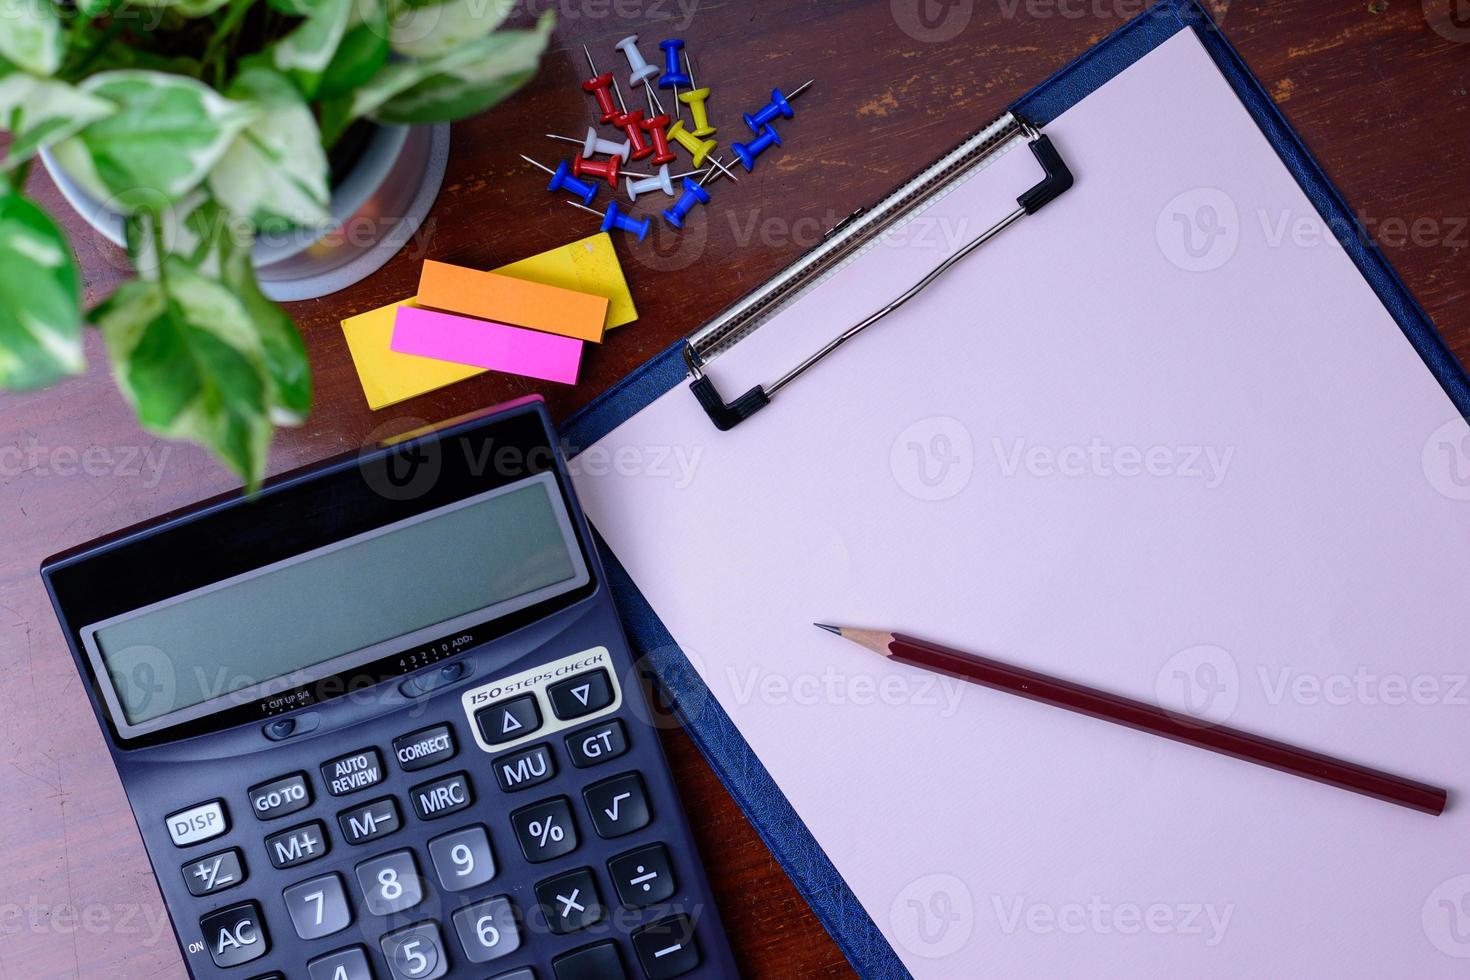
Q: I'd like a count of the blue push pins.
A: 6